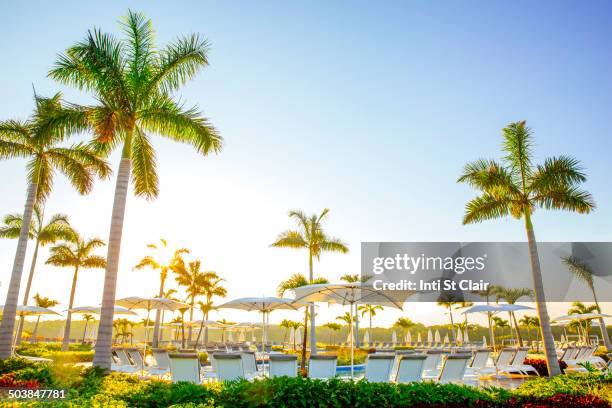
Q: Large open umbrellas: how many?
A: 7